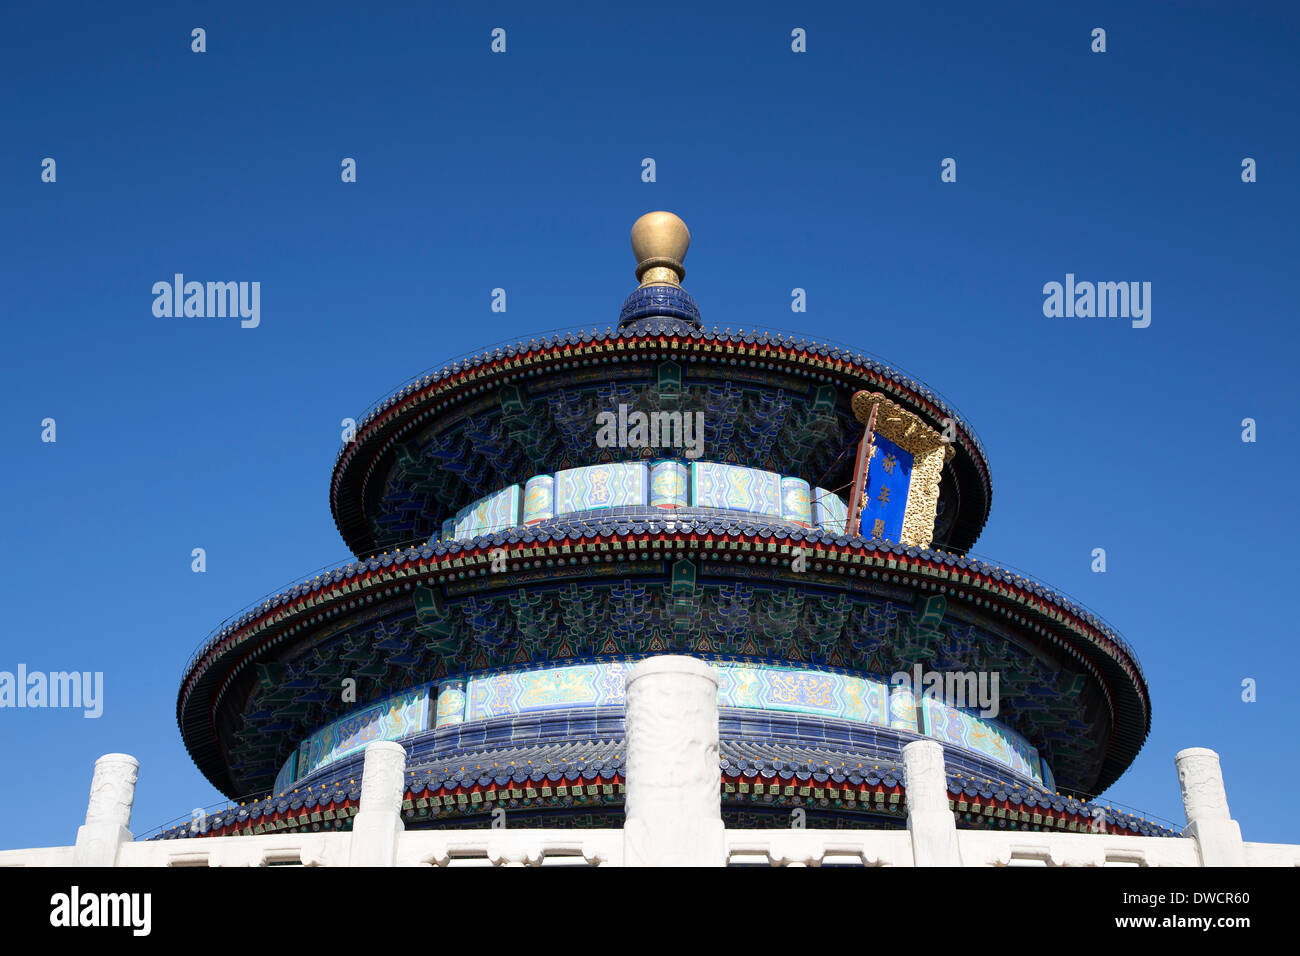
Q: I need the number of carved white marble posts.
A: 5